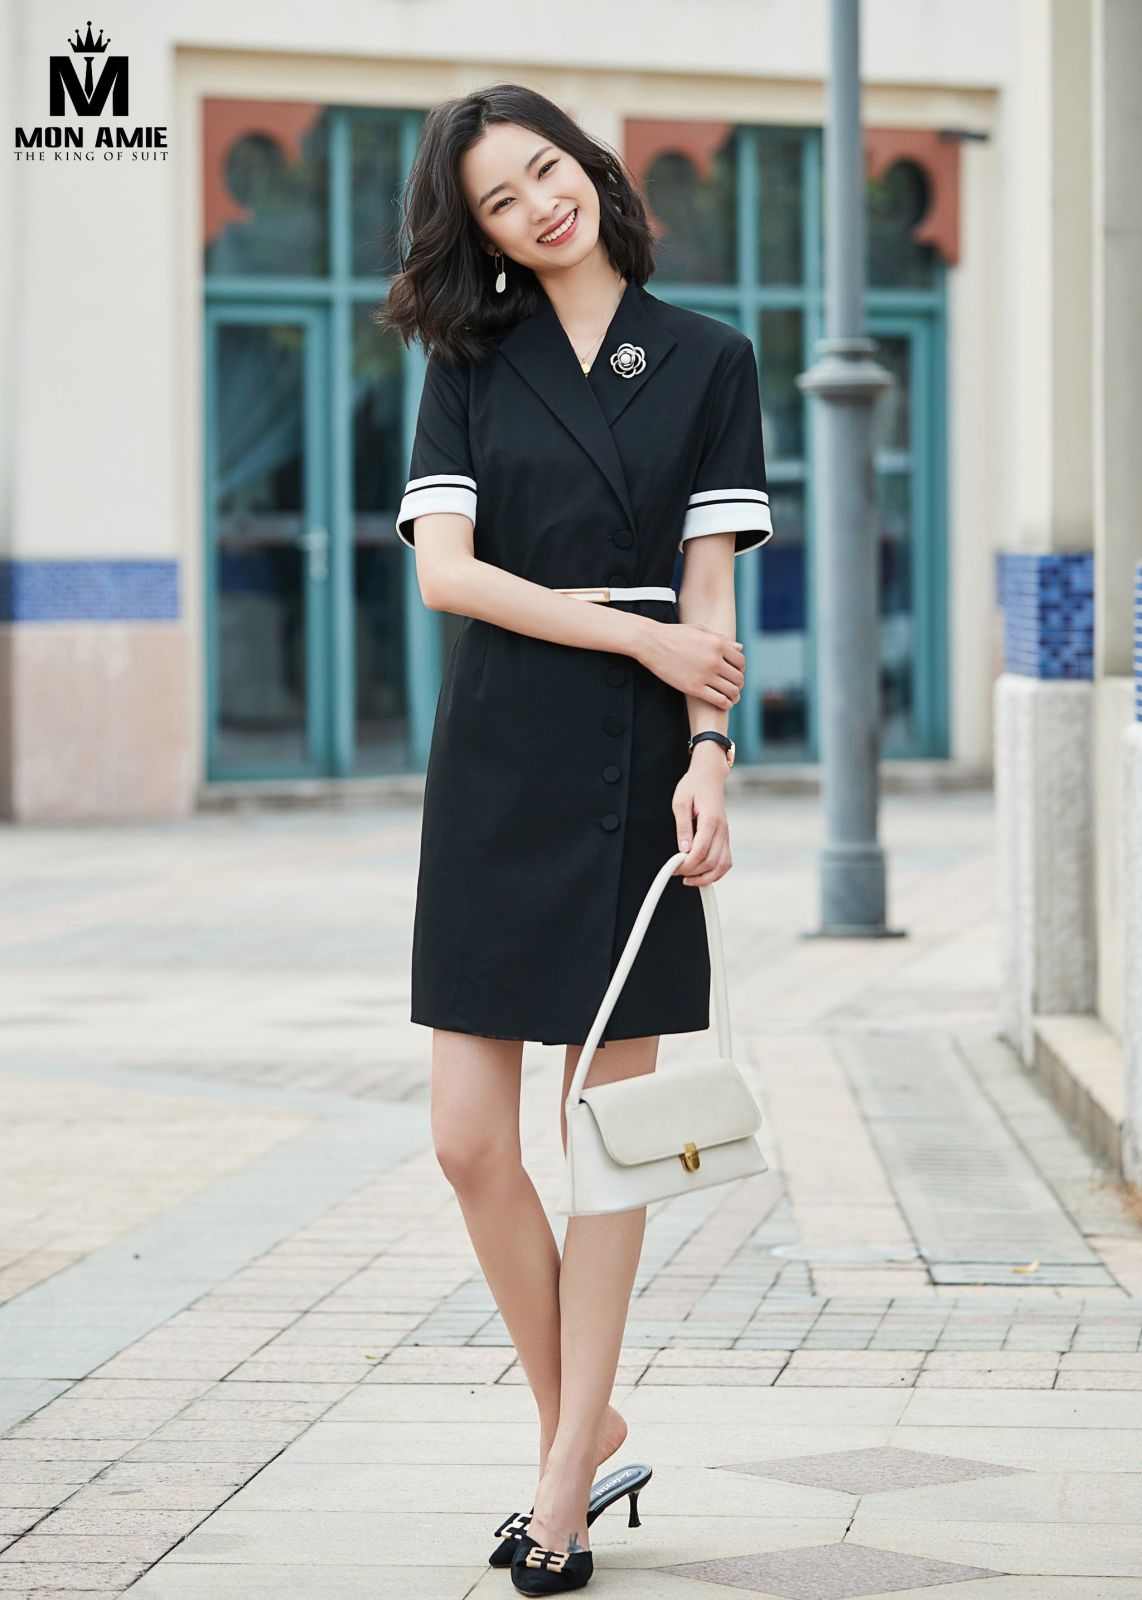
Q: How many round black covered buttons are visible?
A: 6